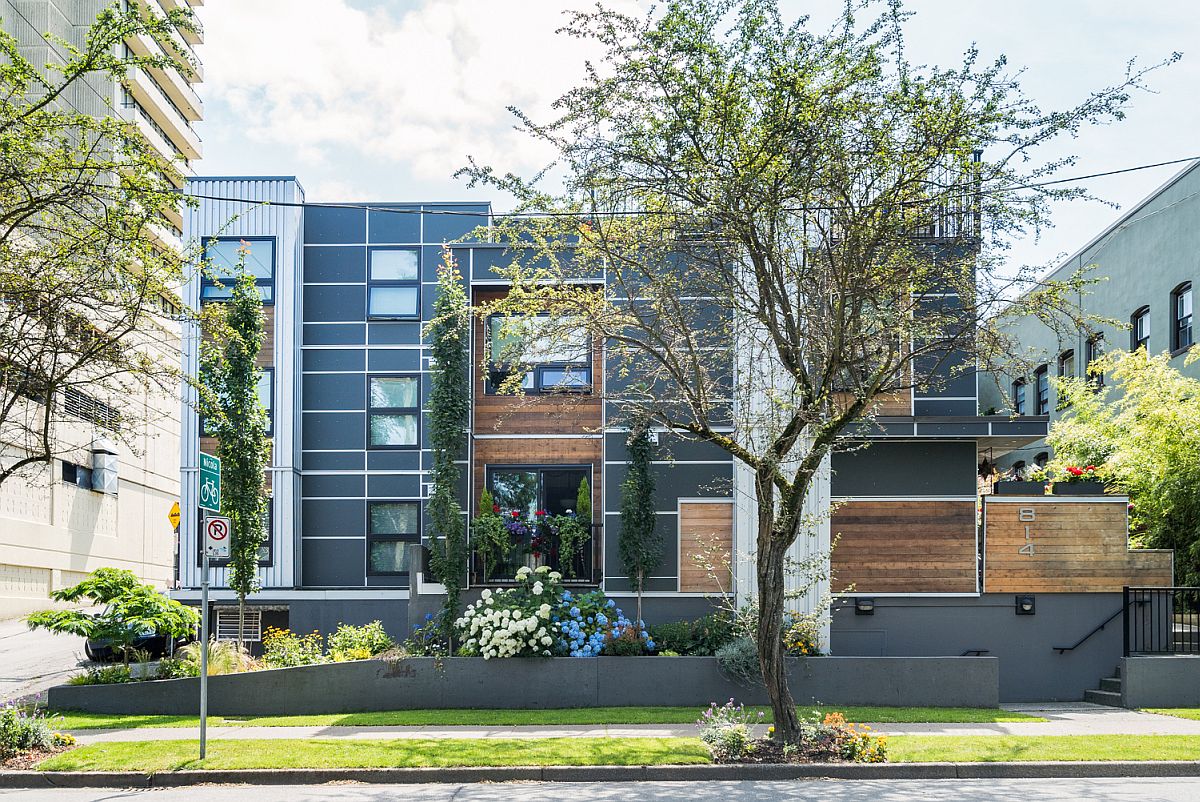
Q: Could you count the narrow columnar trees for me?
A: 3